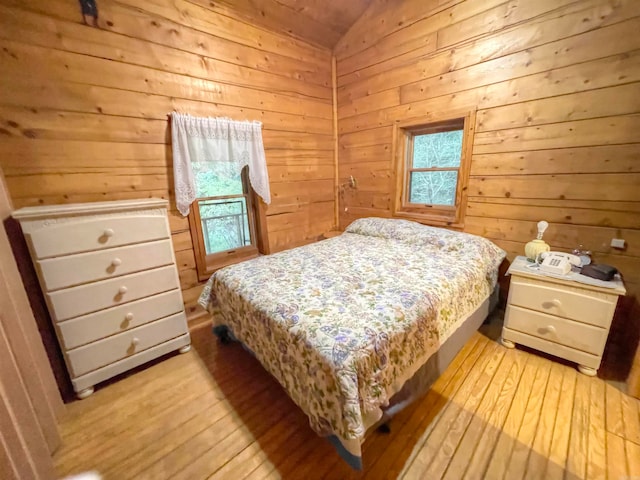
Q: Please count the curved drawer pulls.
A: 7